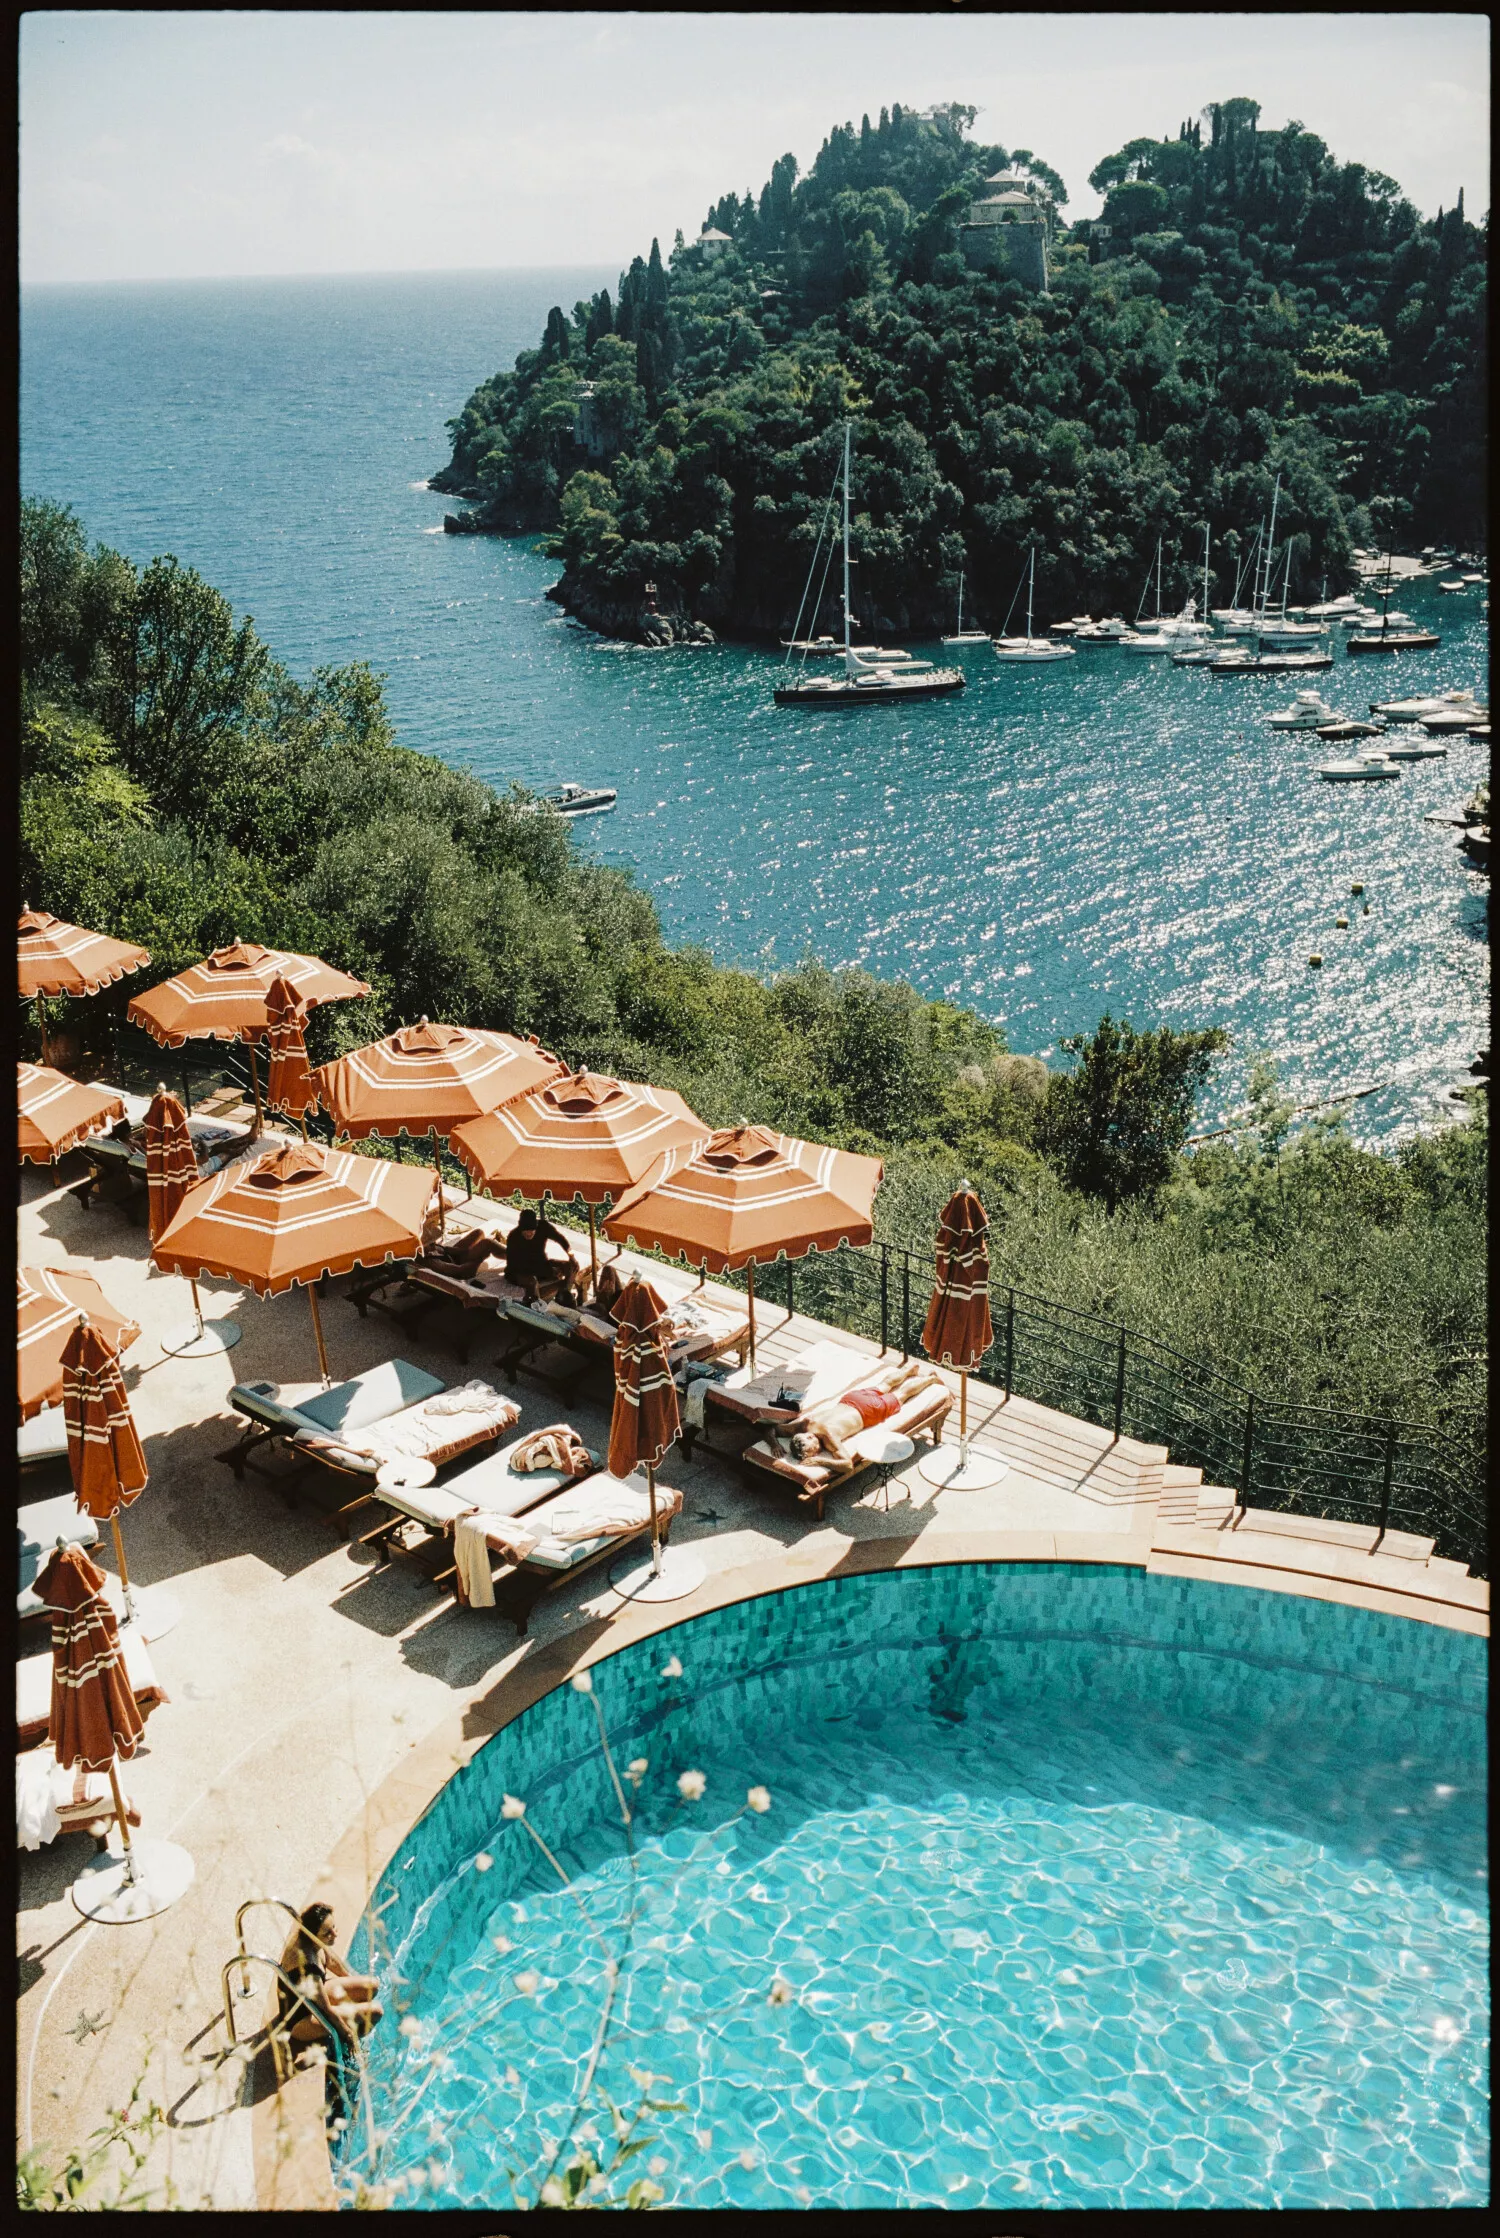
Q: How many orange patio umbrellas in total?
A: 14